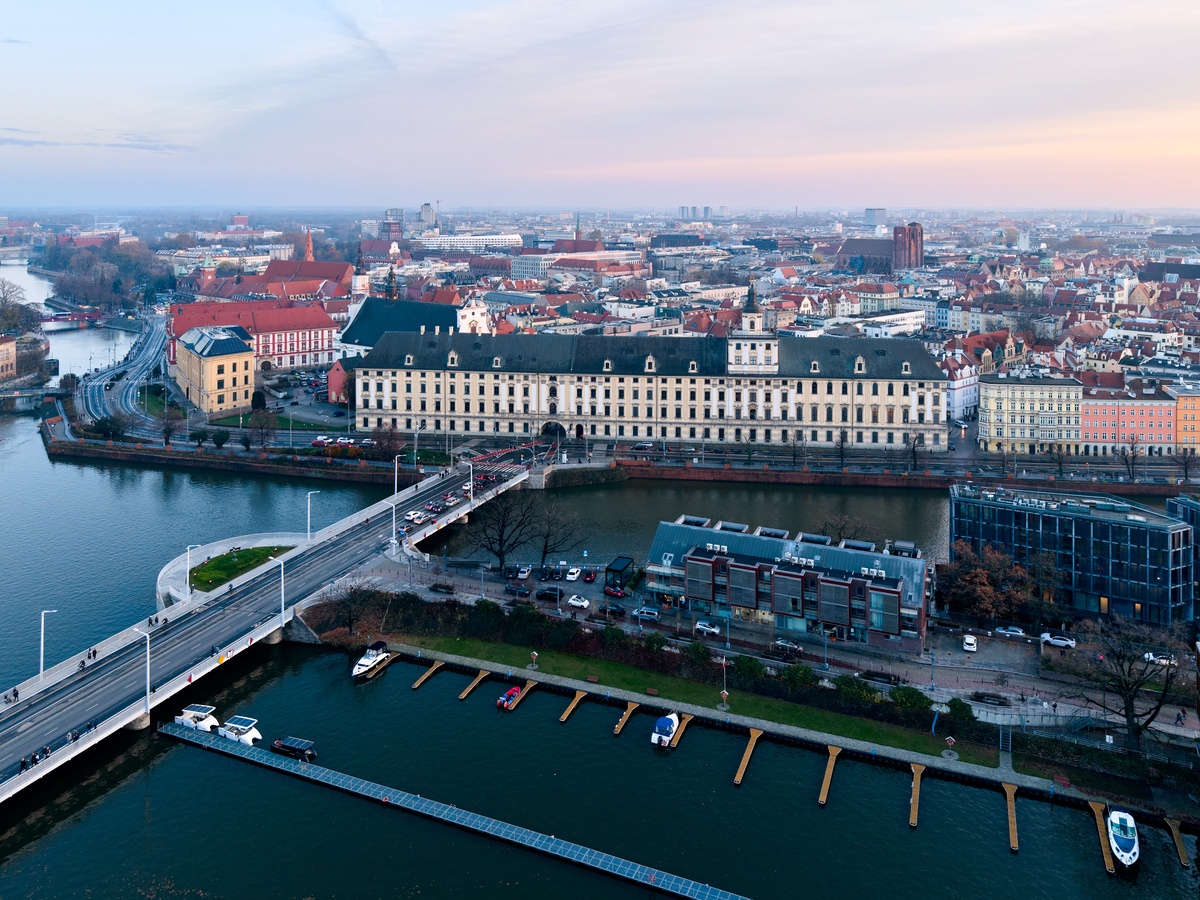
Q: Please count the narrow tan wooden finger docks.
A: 13